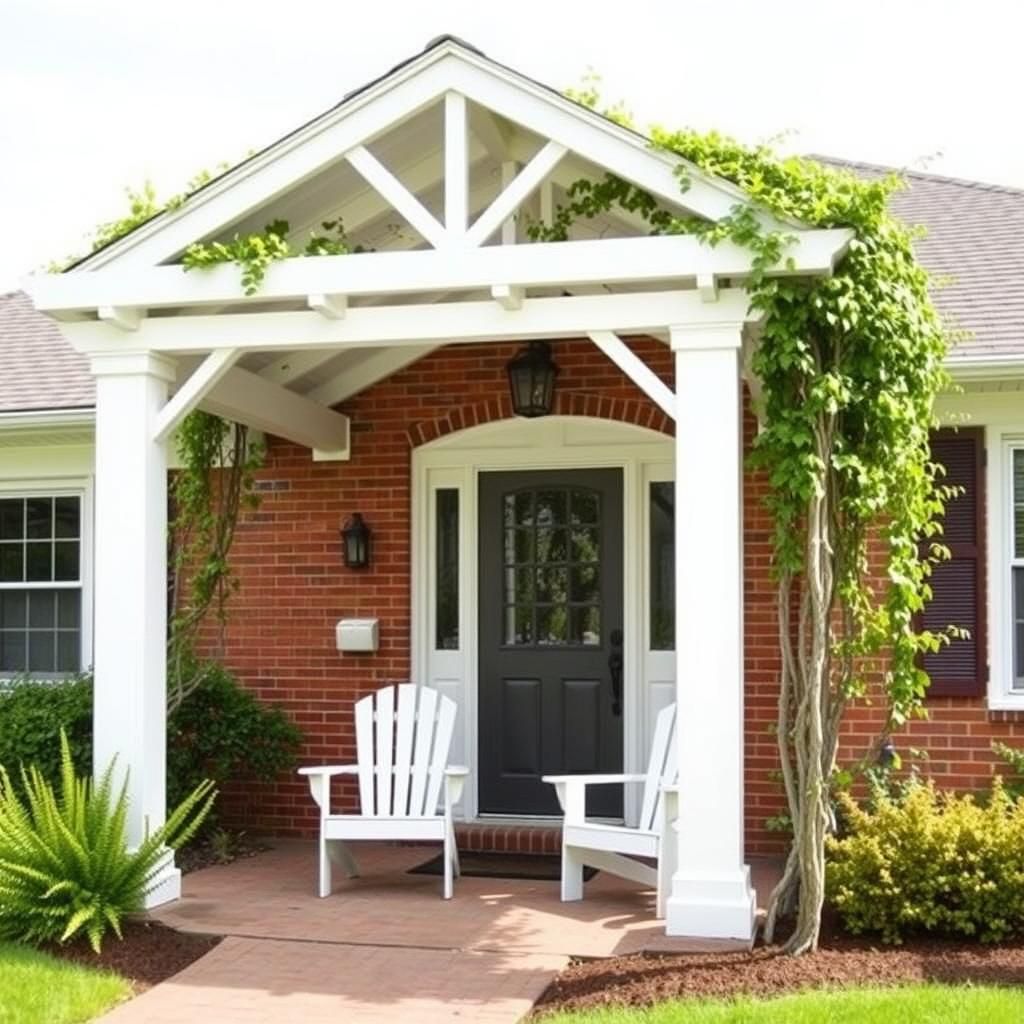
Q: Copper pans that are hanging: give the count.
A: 0